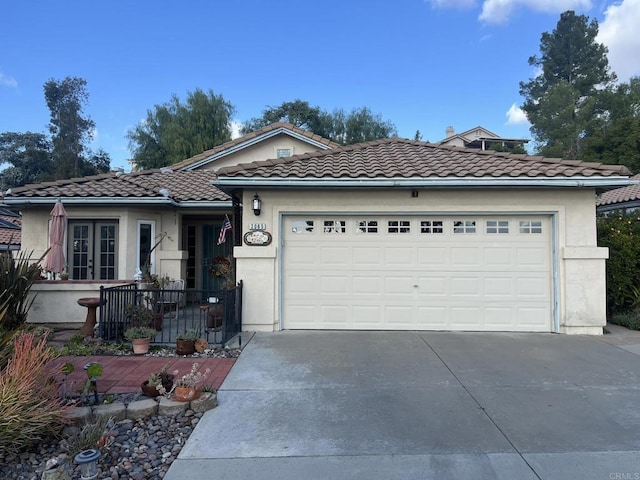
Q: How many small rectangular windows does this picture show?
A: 8